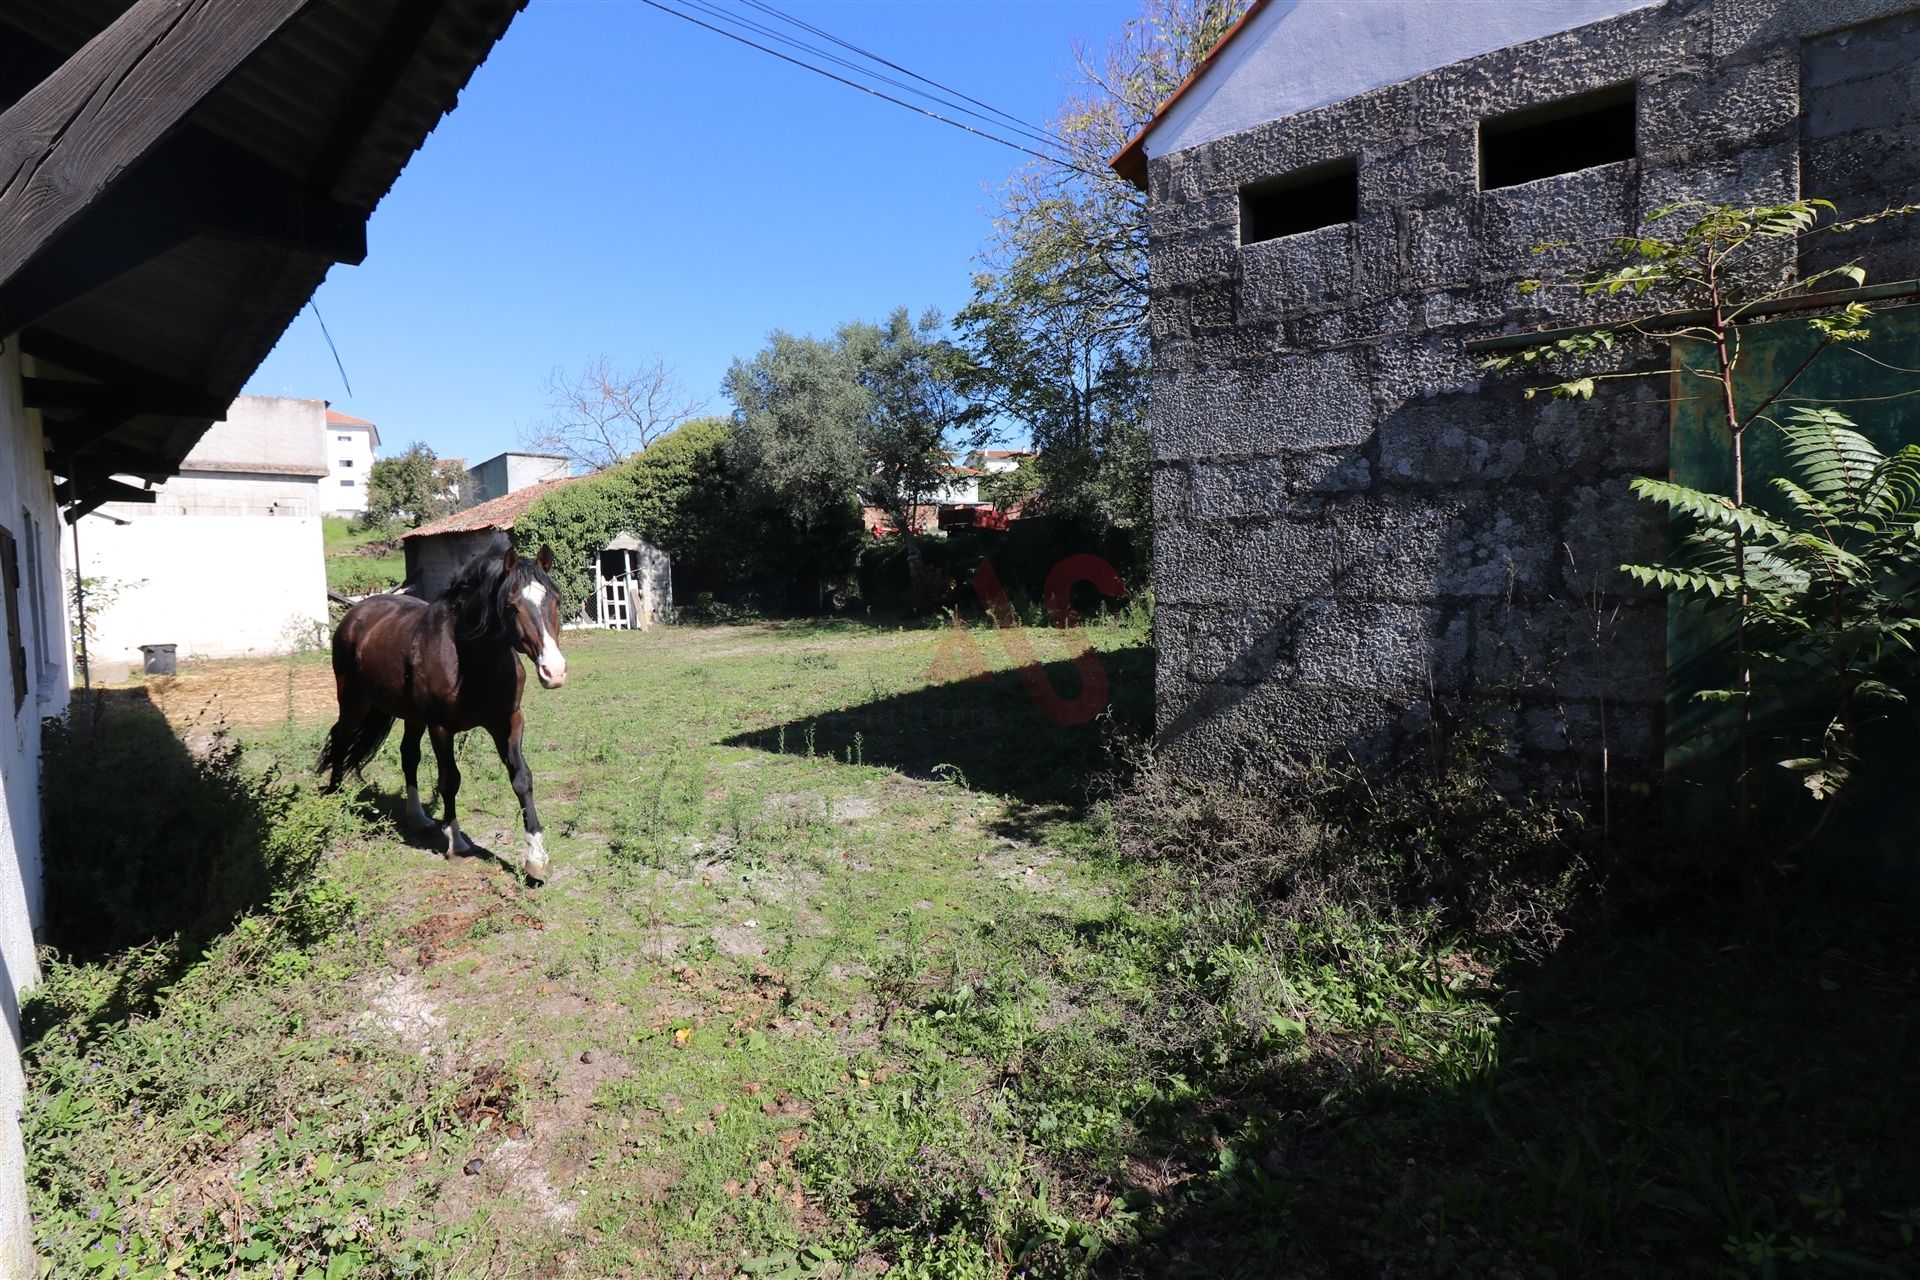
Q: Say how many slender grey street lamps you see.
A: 0